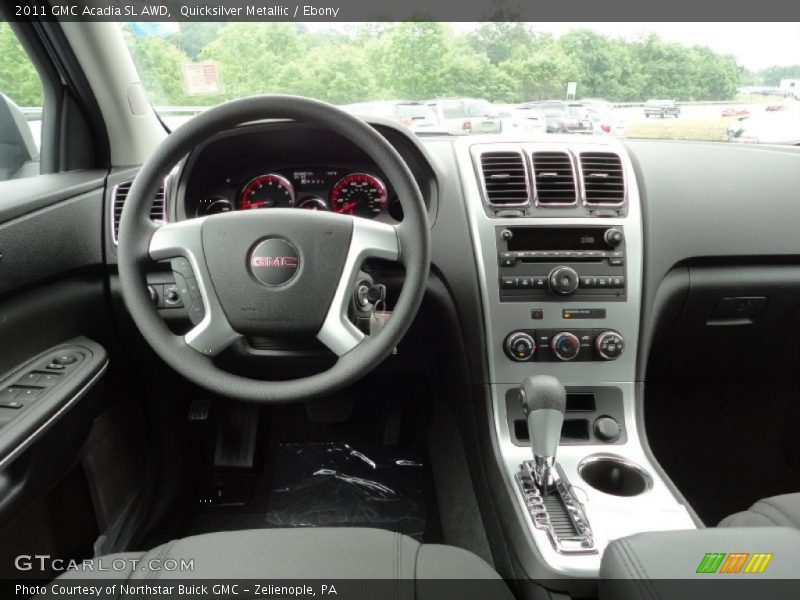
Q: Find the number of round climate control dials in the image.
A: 3